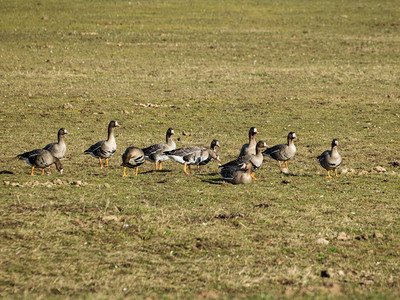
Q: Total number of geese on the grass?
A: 12